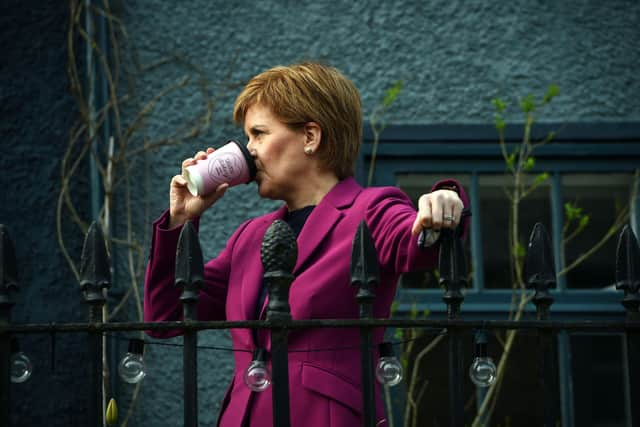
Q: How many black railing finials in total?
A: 8